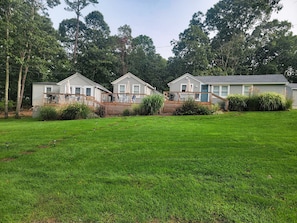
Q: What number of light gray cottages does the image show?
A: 3